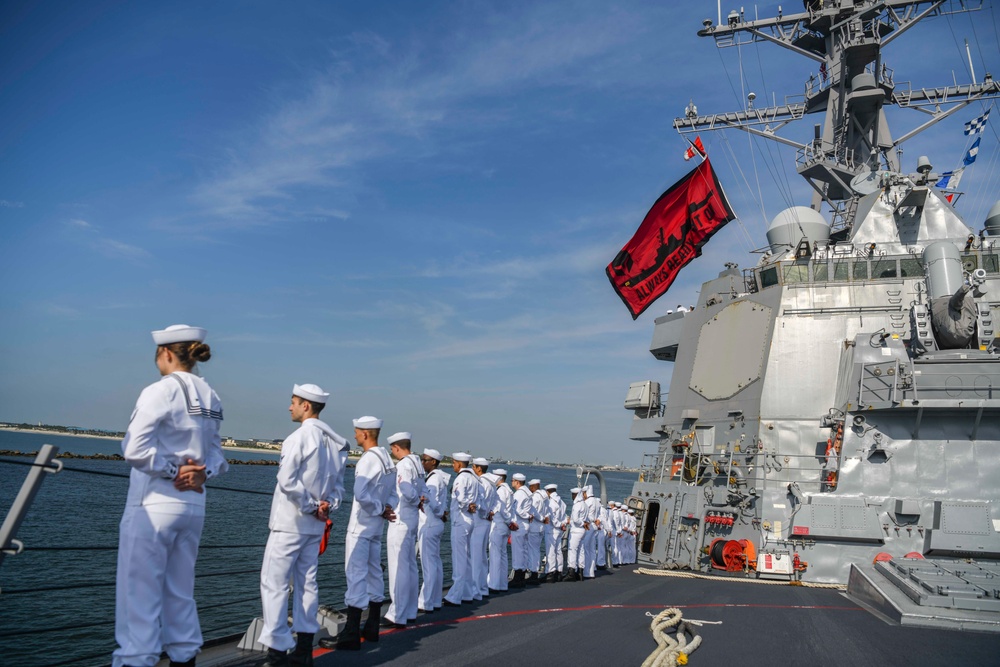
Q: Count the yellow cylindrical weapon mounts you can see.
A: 0